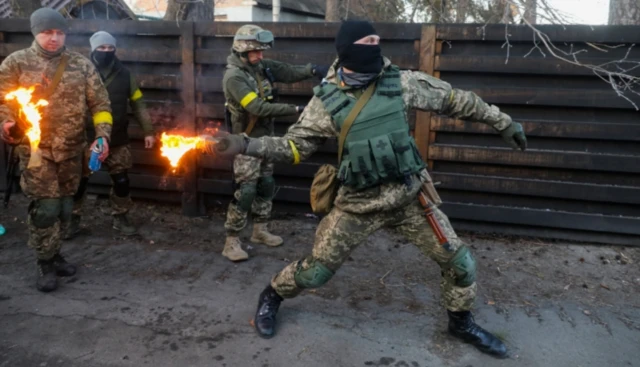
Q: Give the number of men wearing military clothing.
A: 4